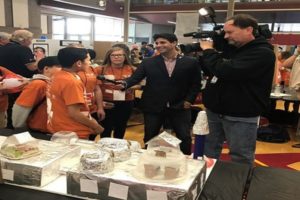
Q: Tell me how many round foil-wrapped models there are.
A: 2